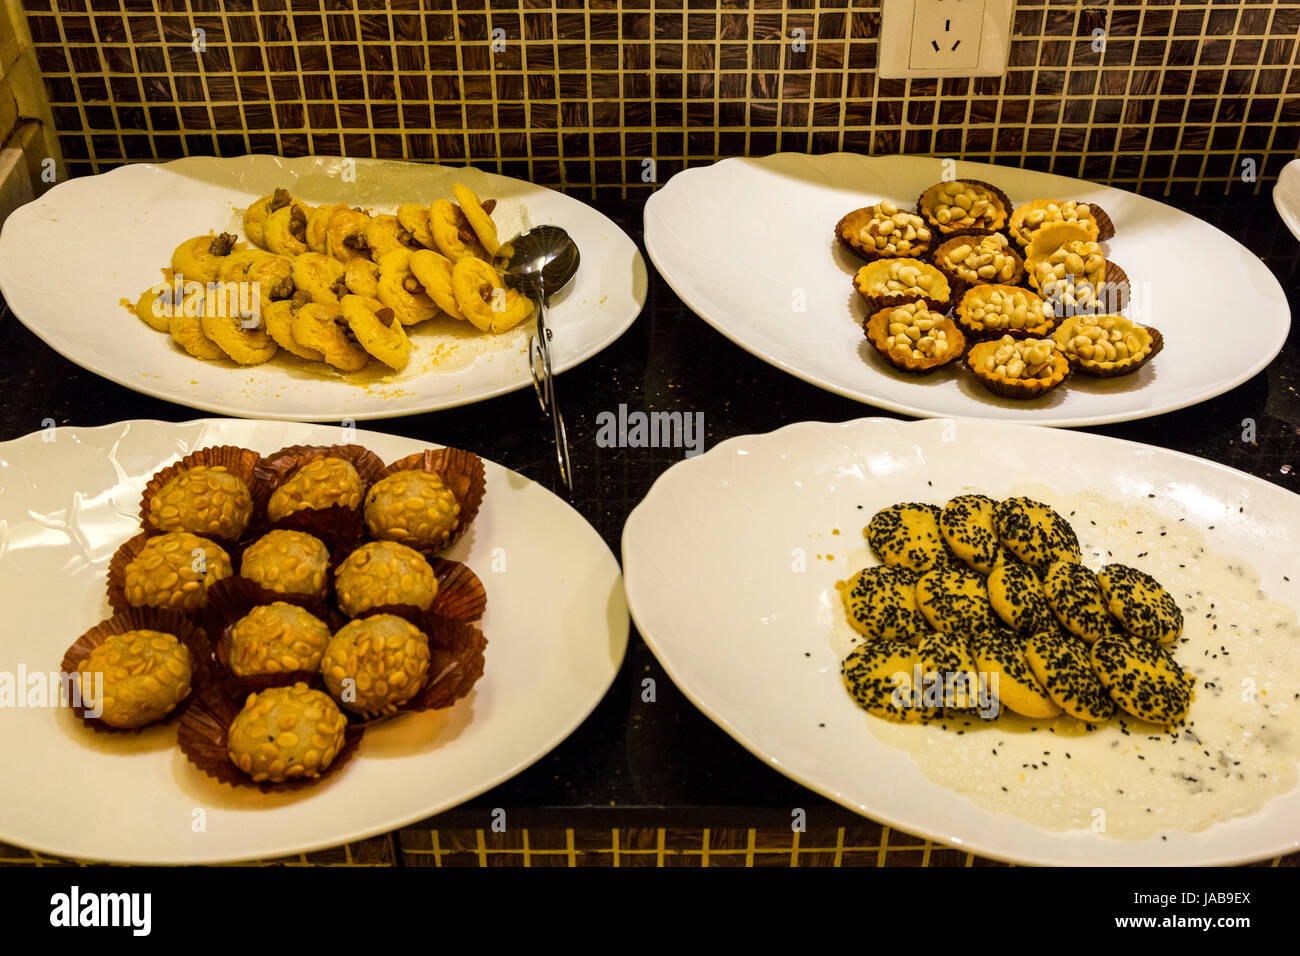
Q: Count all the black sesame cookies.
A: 13